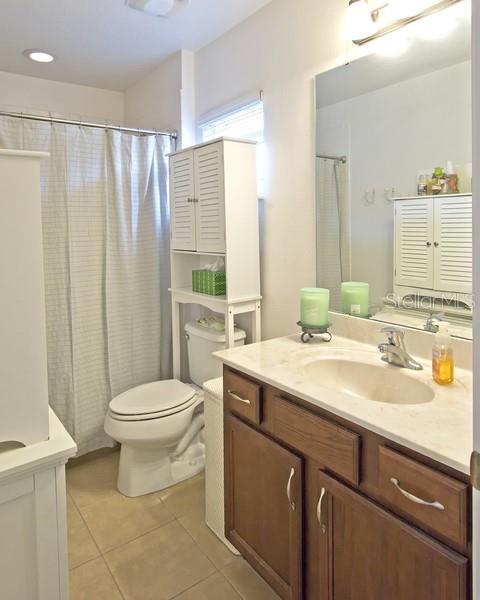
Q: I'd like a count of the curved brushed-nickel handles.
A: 4